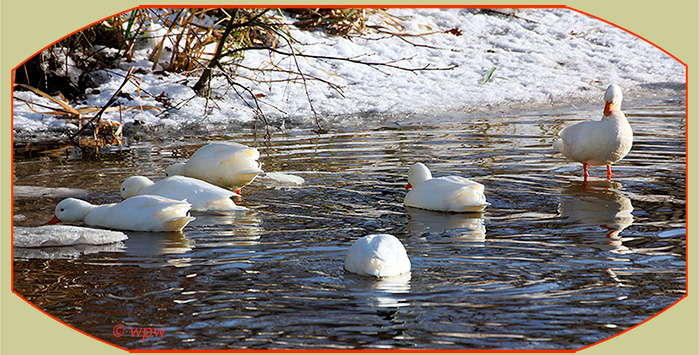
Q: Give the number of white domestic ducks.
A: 6